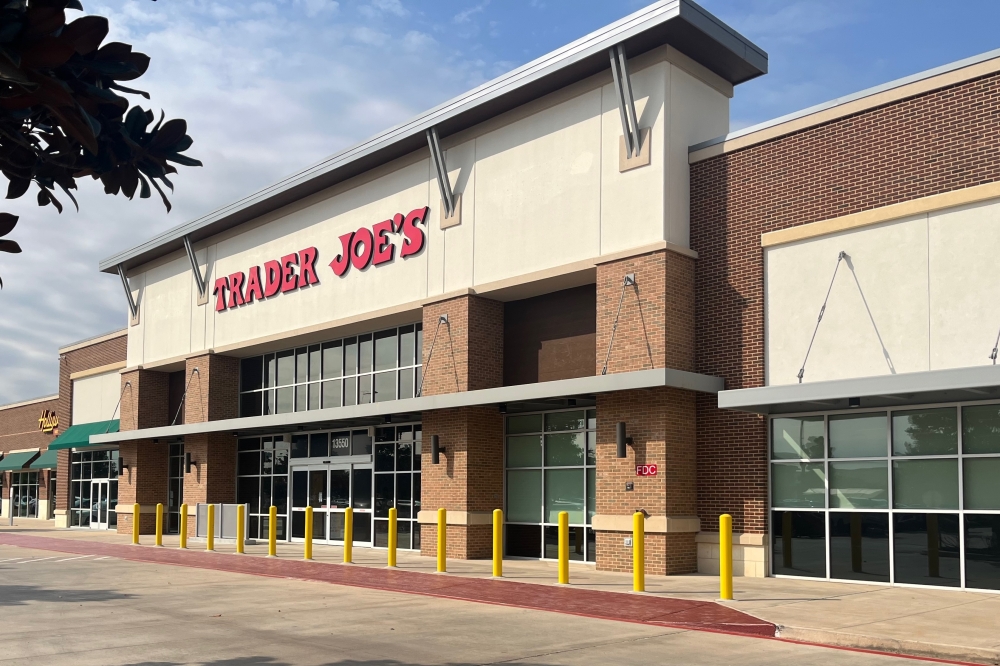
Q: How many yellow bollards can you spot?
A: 14